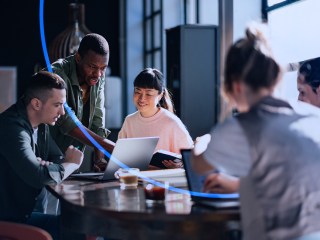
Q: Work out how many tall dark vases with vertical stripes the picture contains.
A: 1